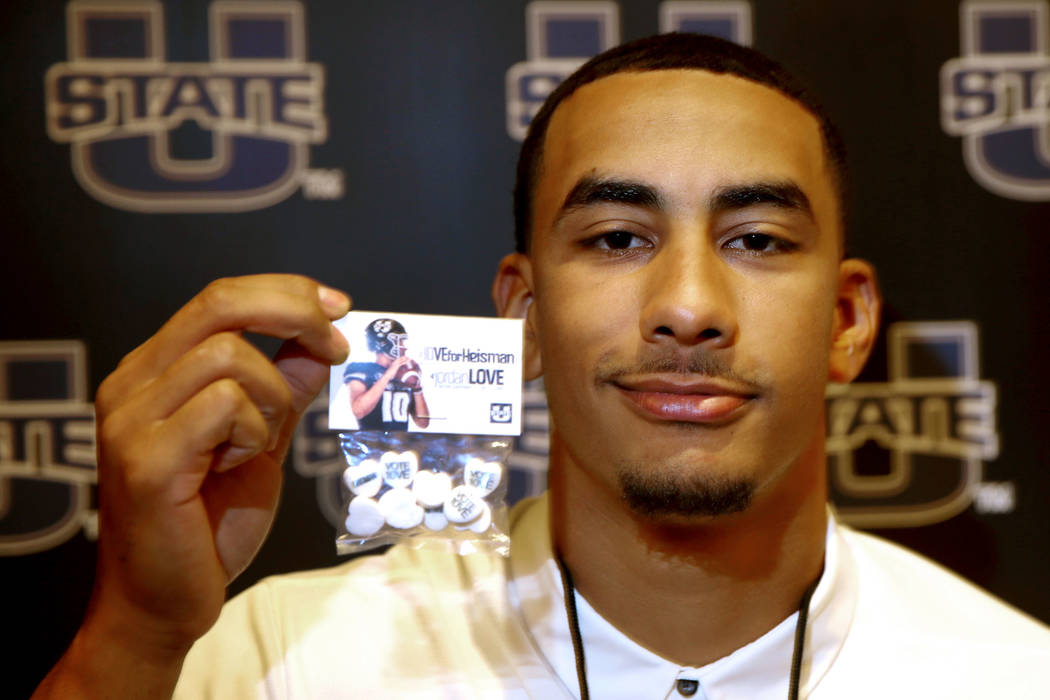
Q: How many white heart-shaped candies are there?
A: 9